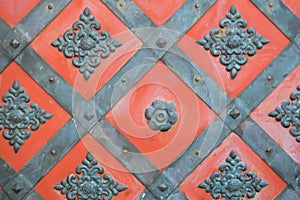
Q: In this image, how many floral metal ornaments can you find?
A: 7